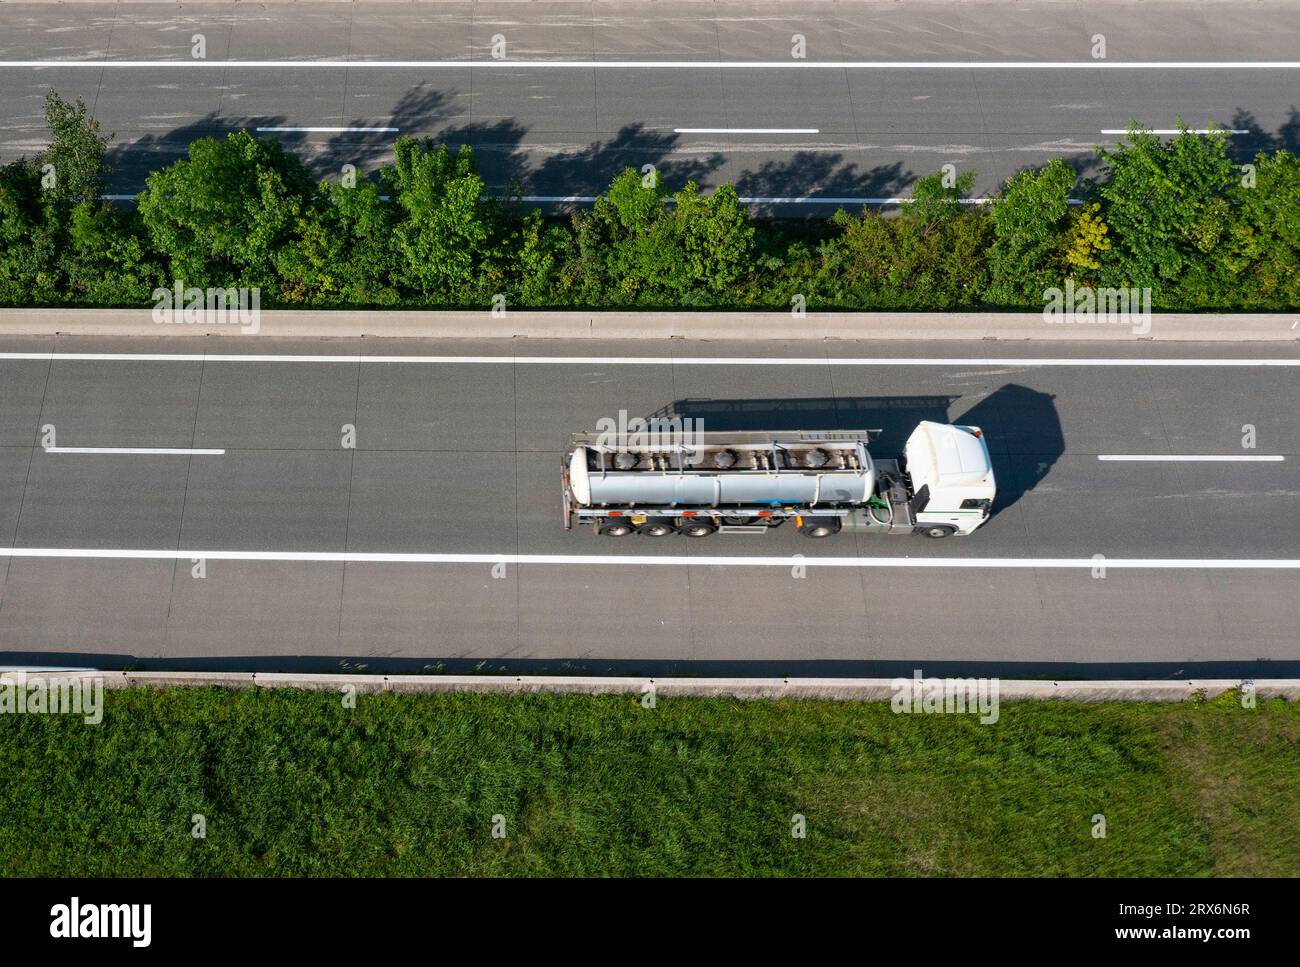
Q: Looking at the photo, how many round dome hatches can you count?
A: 3